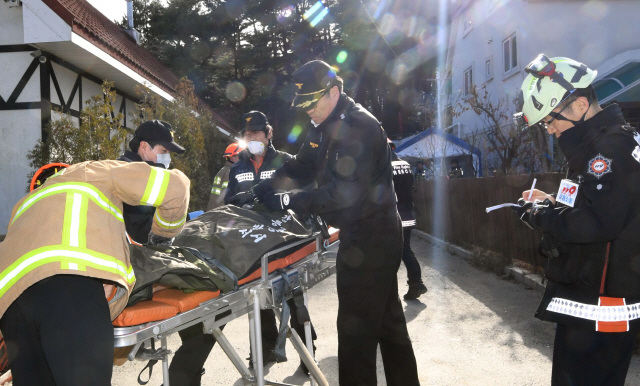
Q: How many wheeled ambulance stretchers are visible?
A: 1